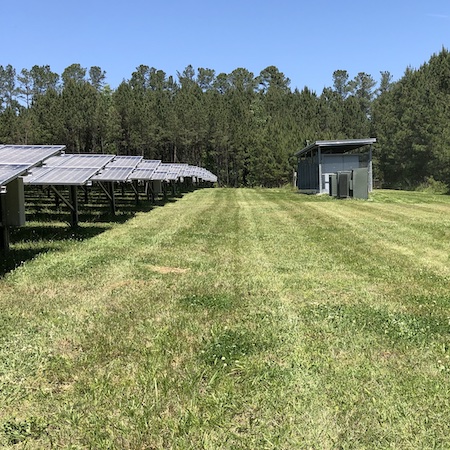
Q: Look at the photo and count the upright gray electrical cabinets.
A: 3